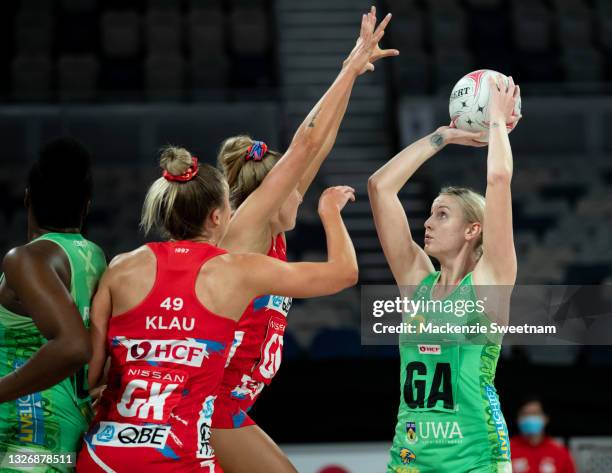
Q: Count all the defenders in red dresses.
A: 2